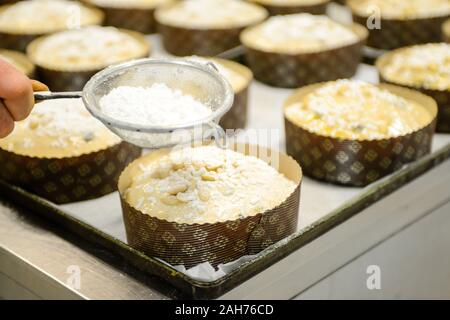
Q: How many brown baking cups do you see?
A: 14